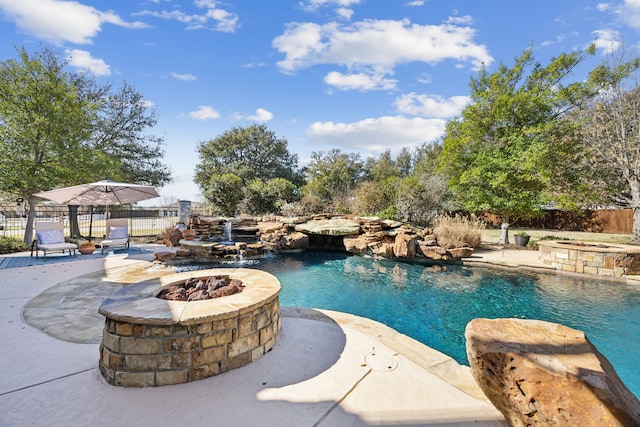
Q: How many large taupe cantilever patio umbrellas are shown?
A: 1